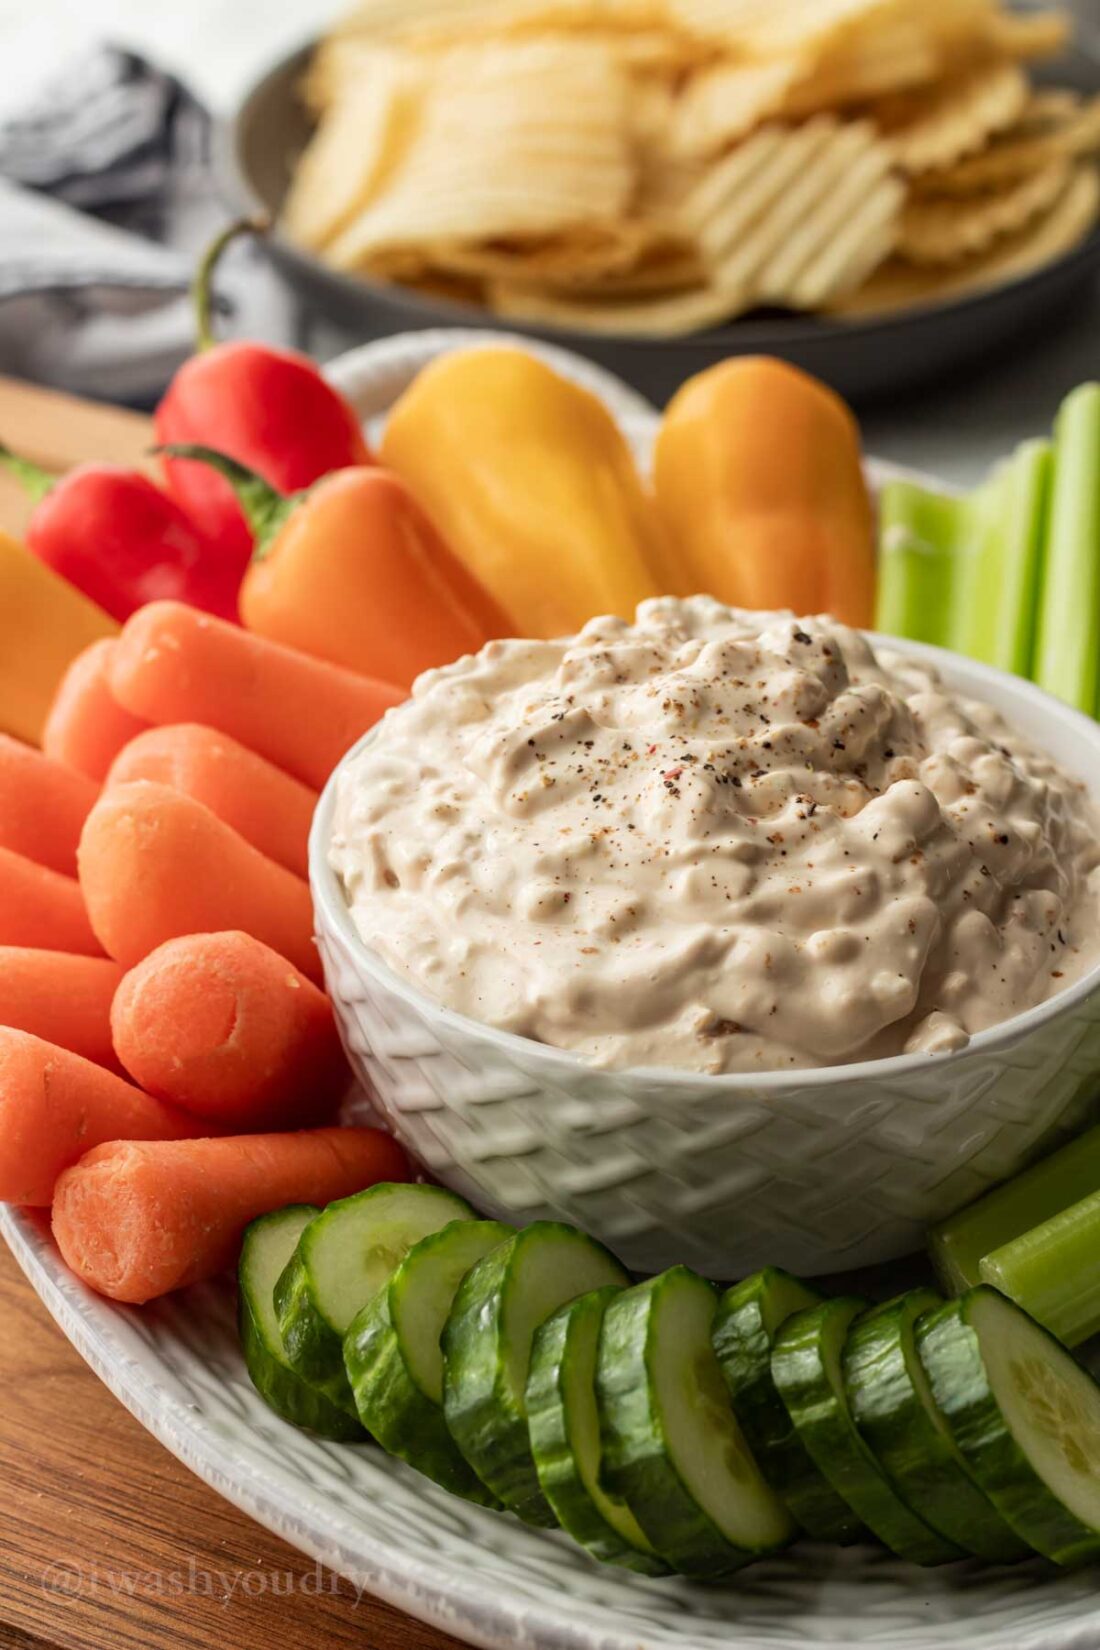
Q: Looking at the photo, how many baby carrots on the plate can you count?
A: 10